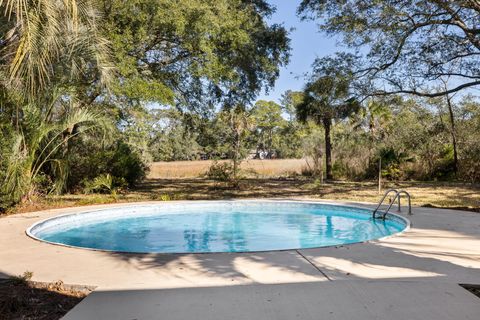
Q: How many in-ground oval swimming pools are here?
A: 1